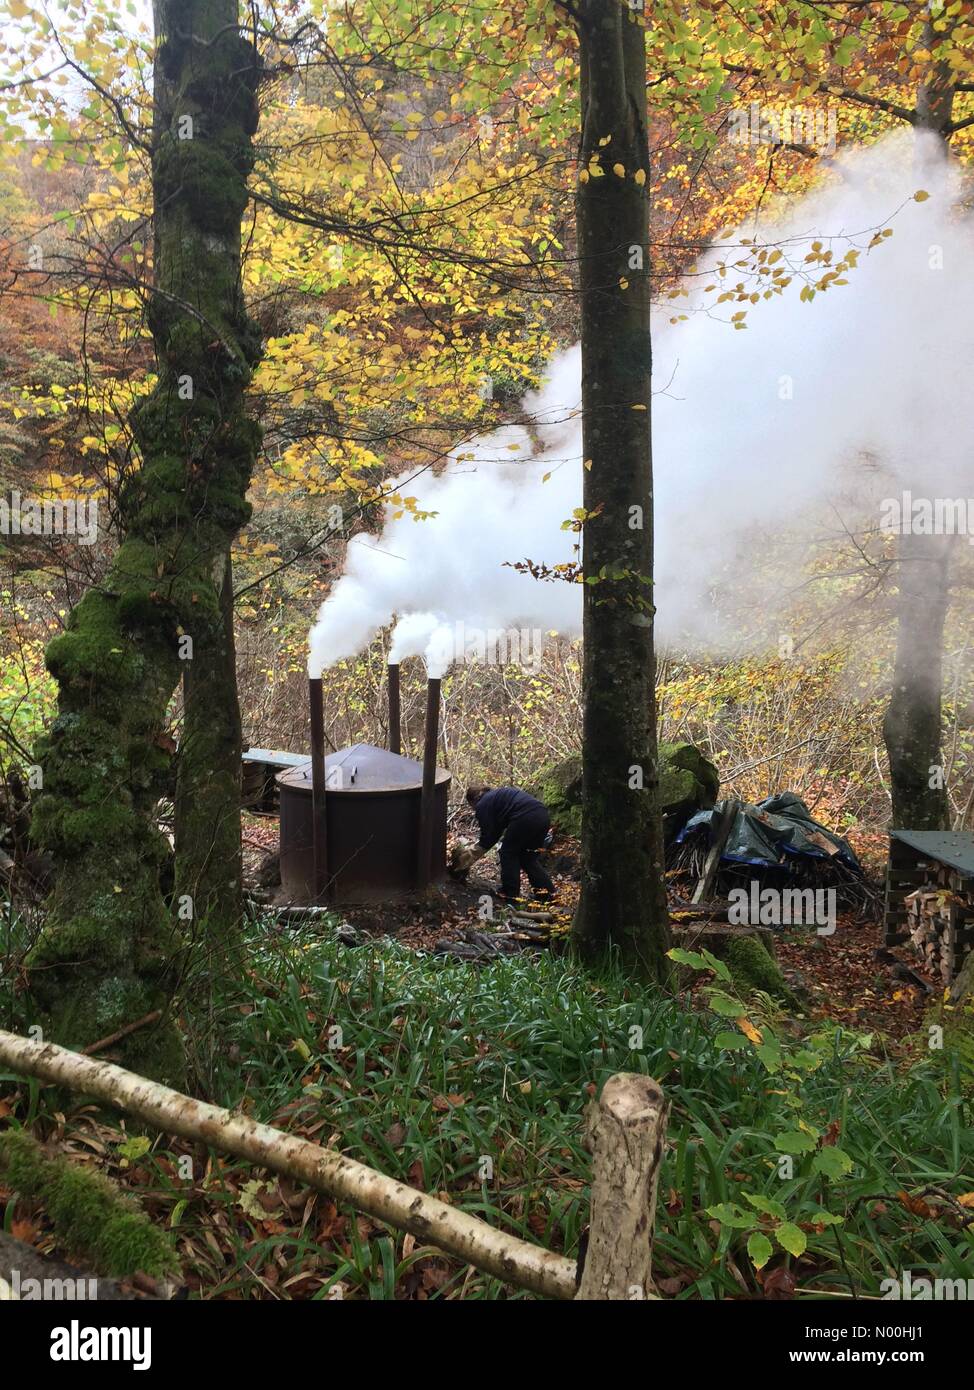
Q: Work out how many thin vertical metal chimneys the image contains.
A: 3